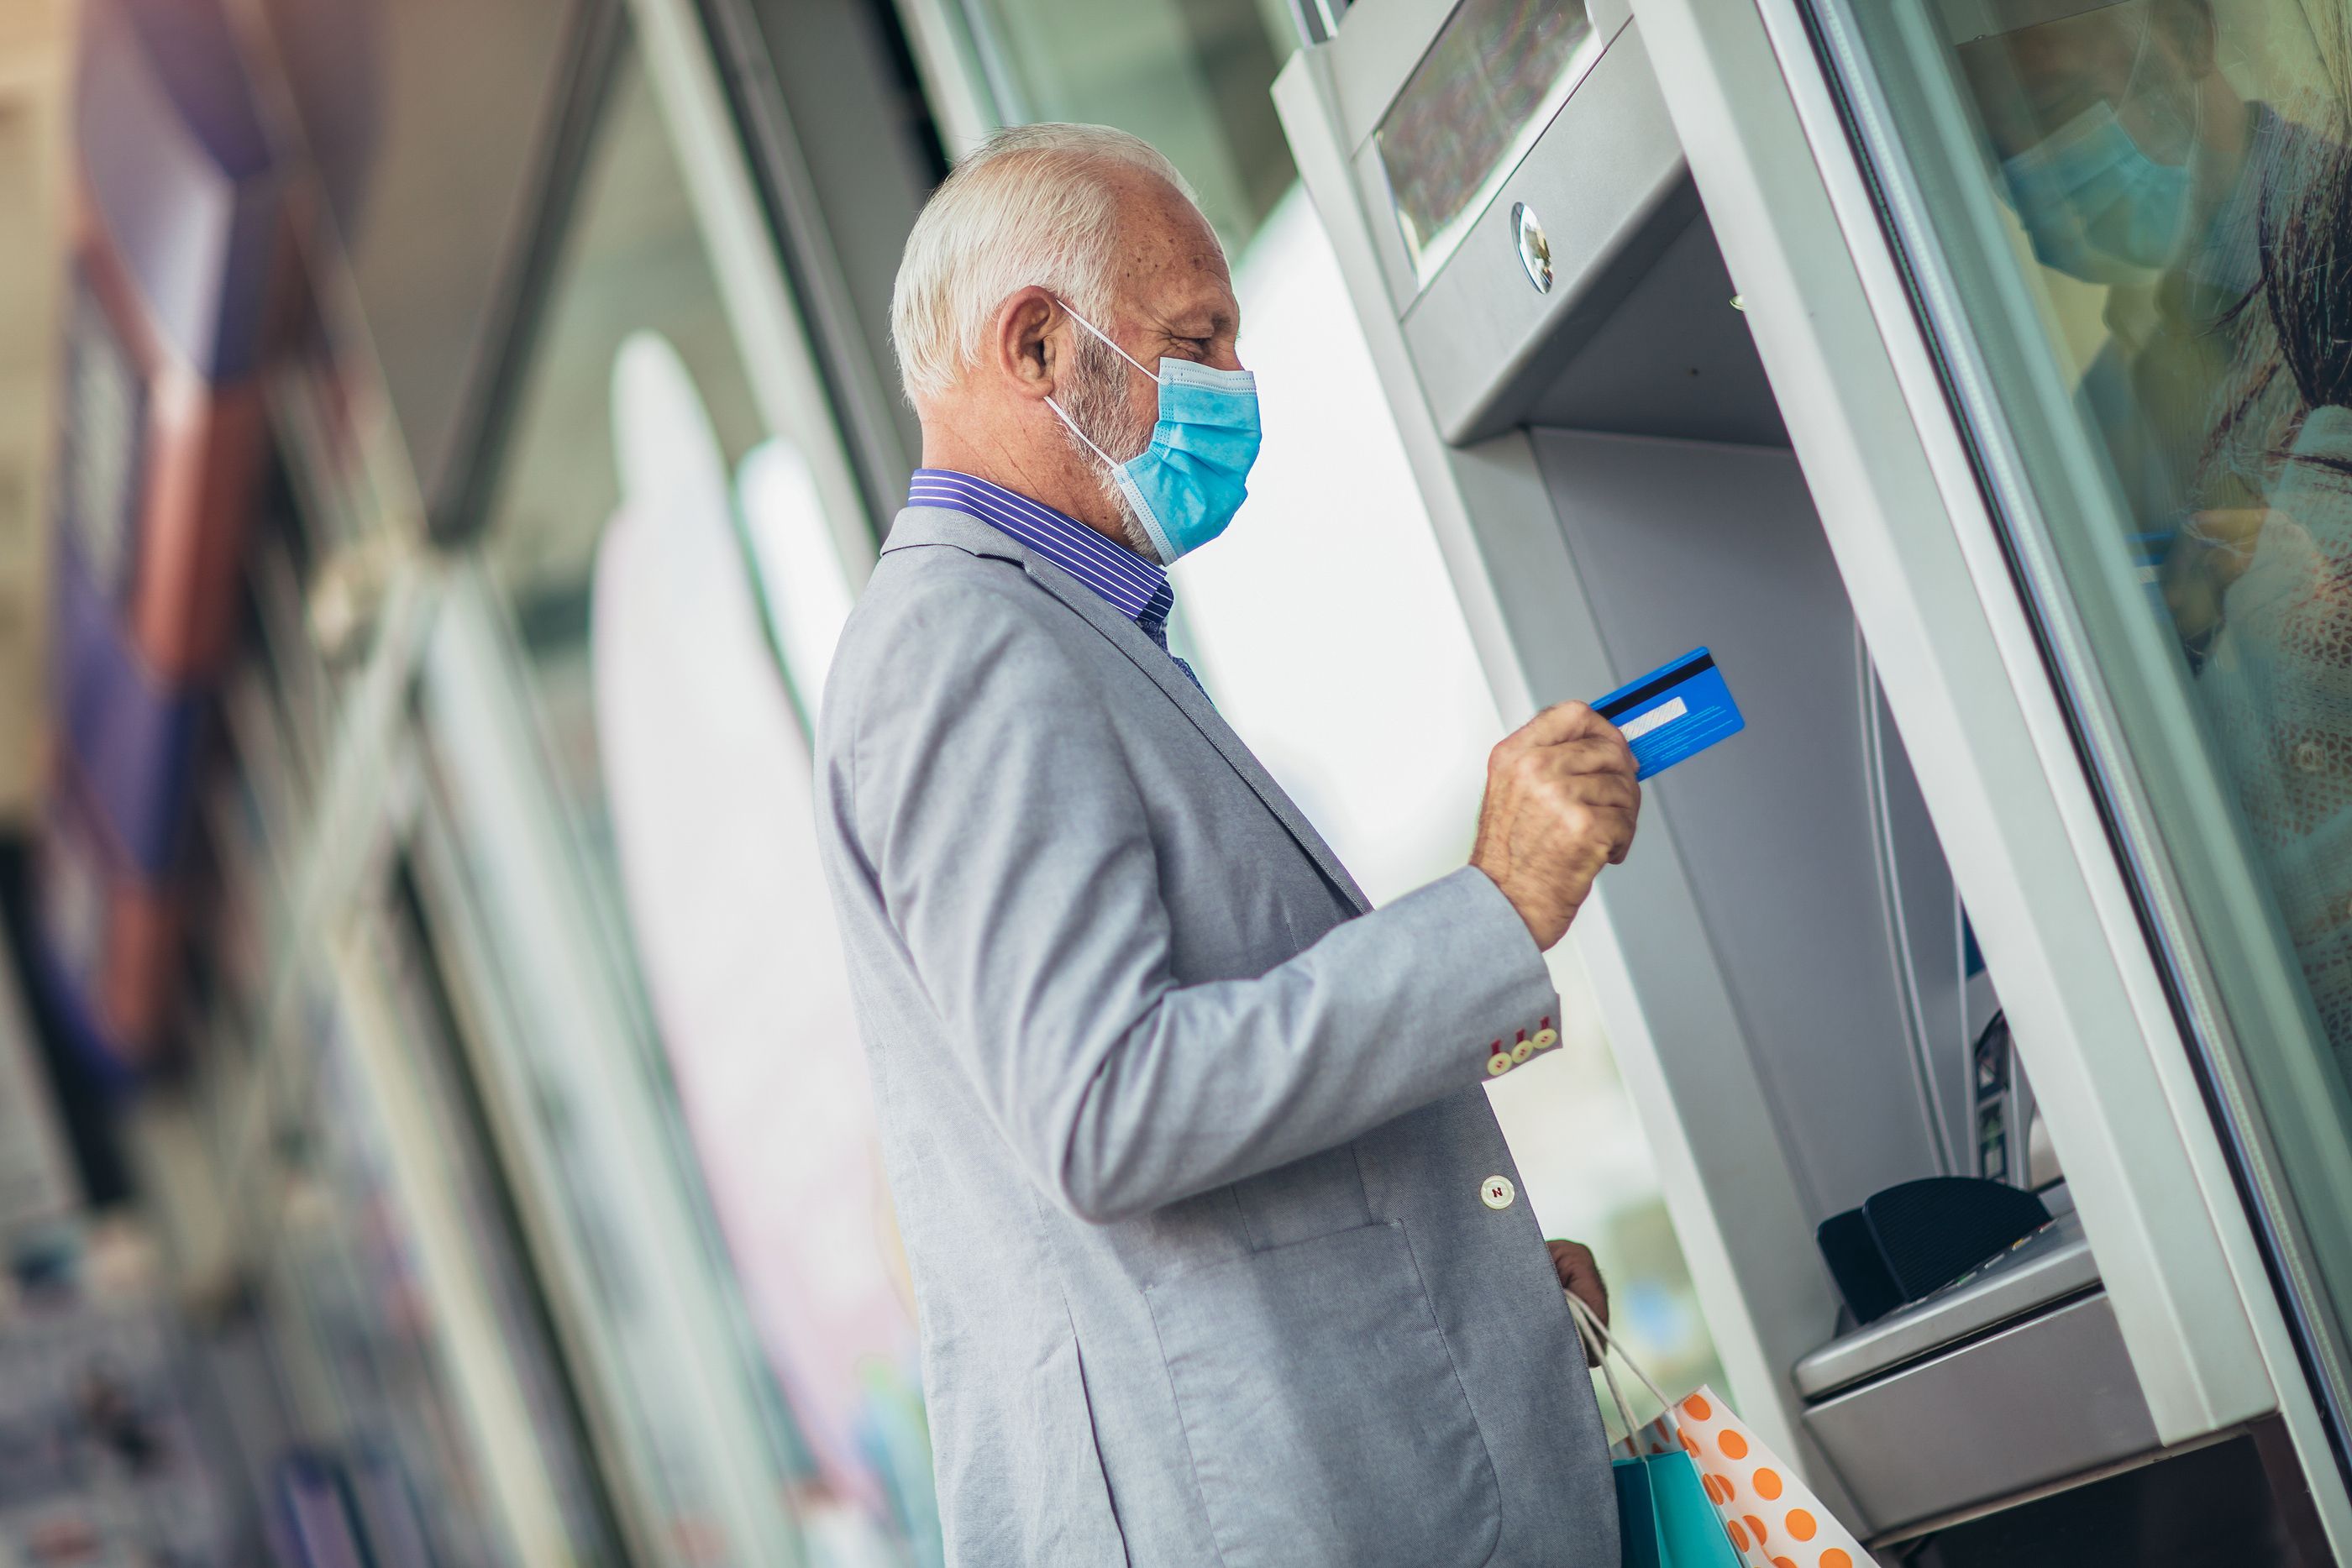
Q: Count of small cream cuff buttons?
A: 3